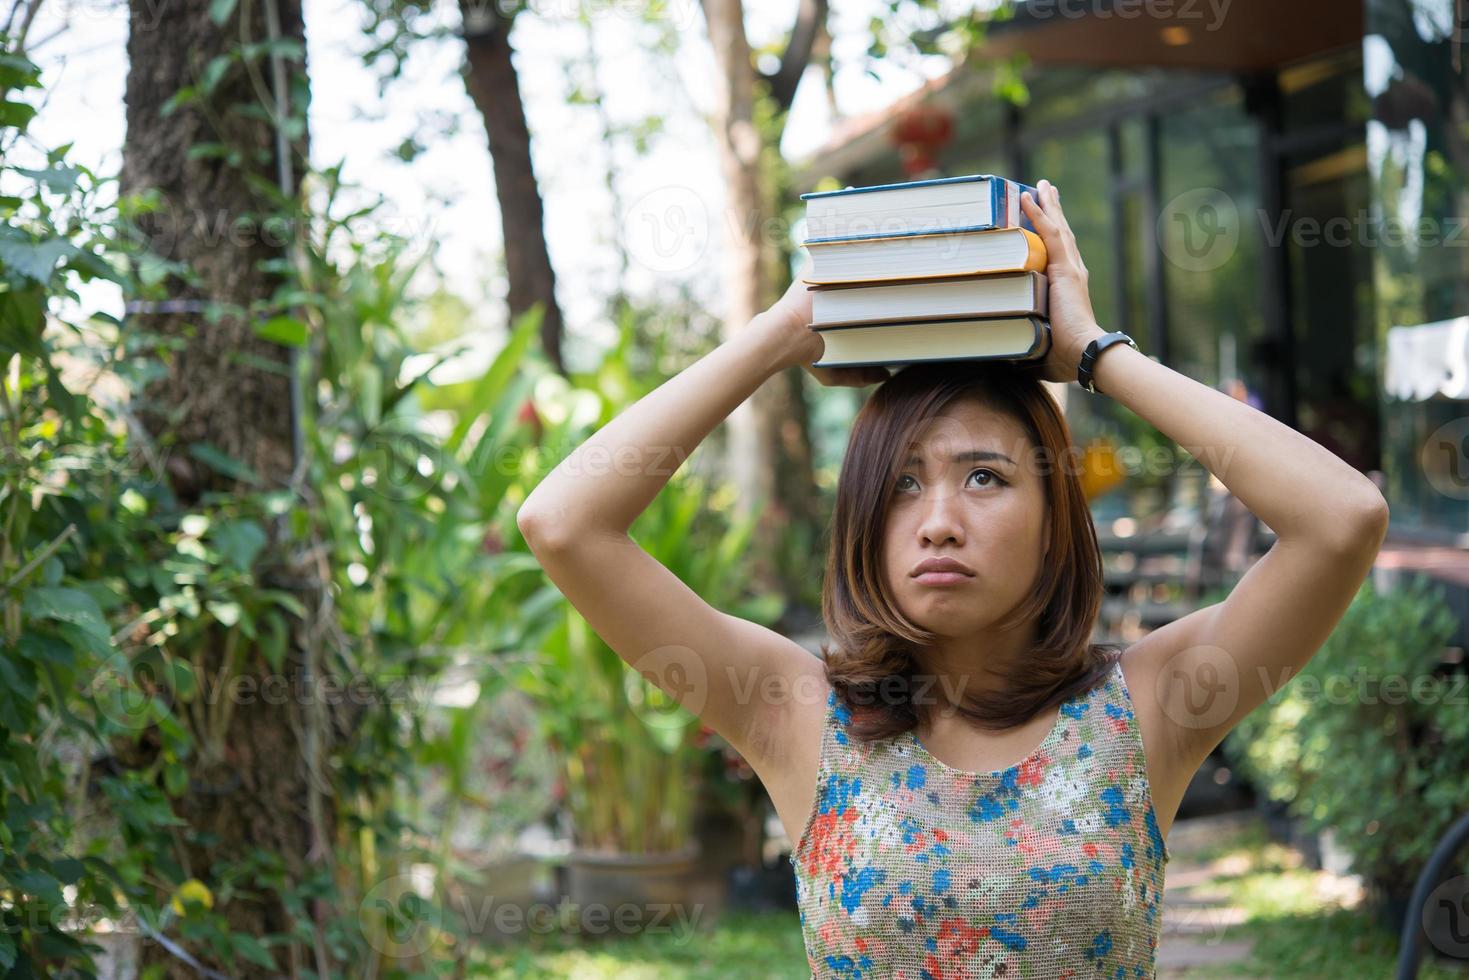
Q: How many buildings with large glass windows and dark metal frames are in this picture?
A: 1